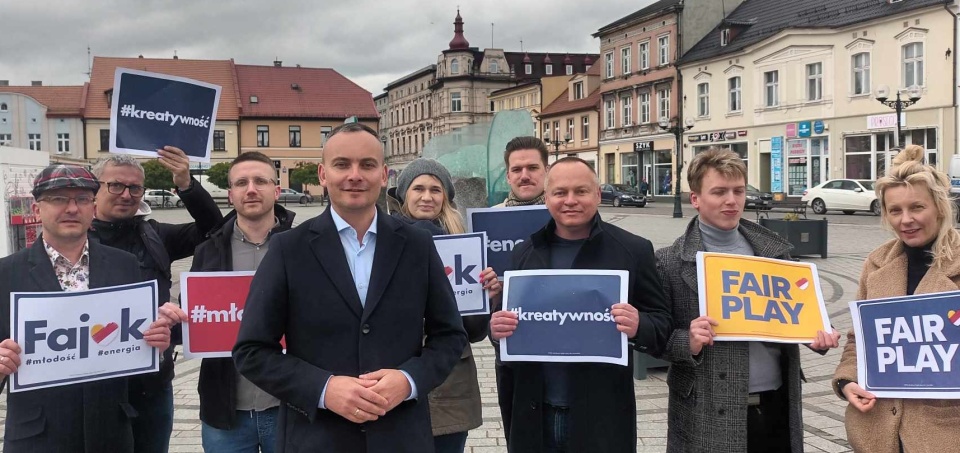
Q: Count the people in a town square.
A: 9